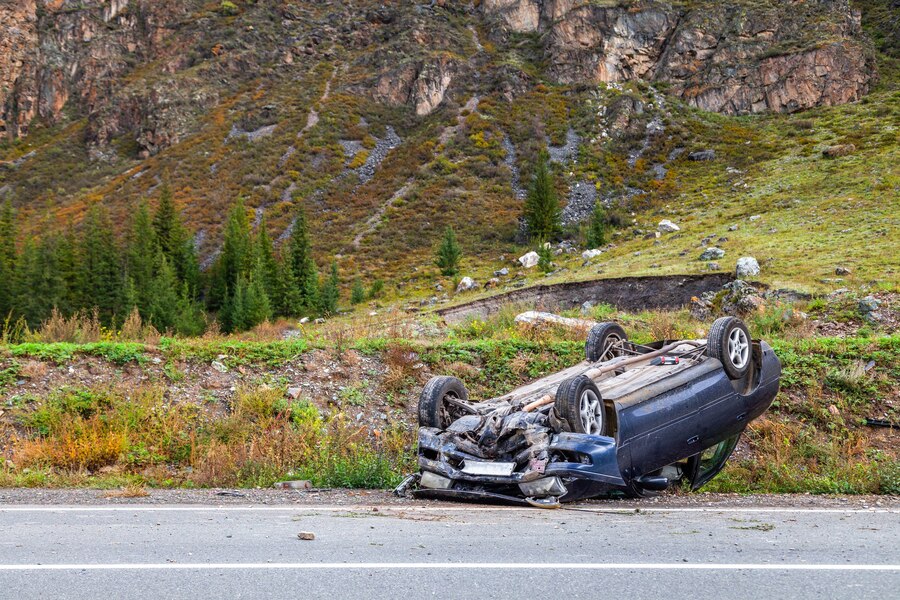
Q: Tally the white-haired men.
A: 0